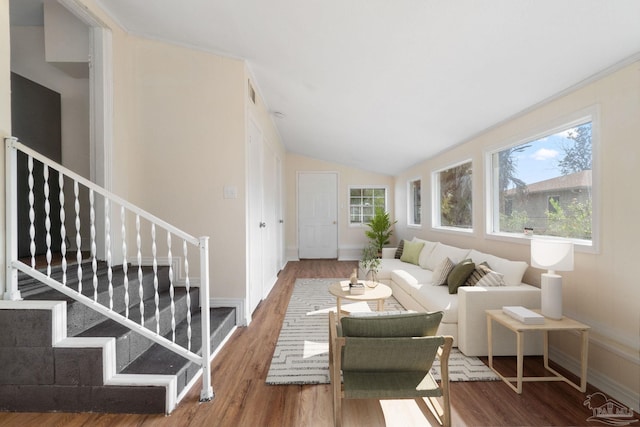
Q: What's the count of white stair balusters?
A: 11